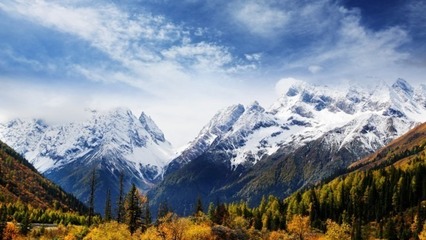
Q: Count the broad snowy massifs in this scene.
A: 2